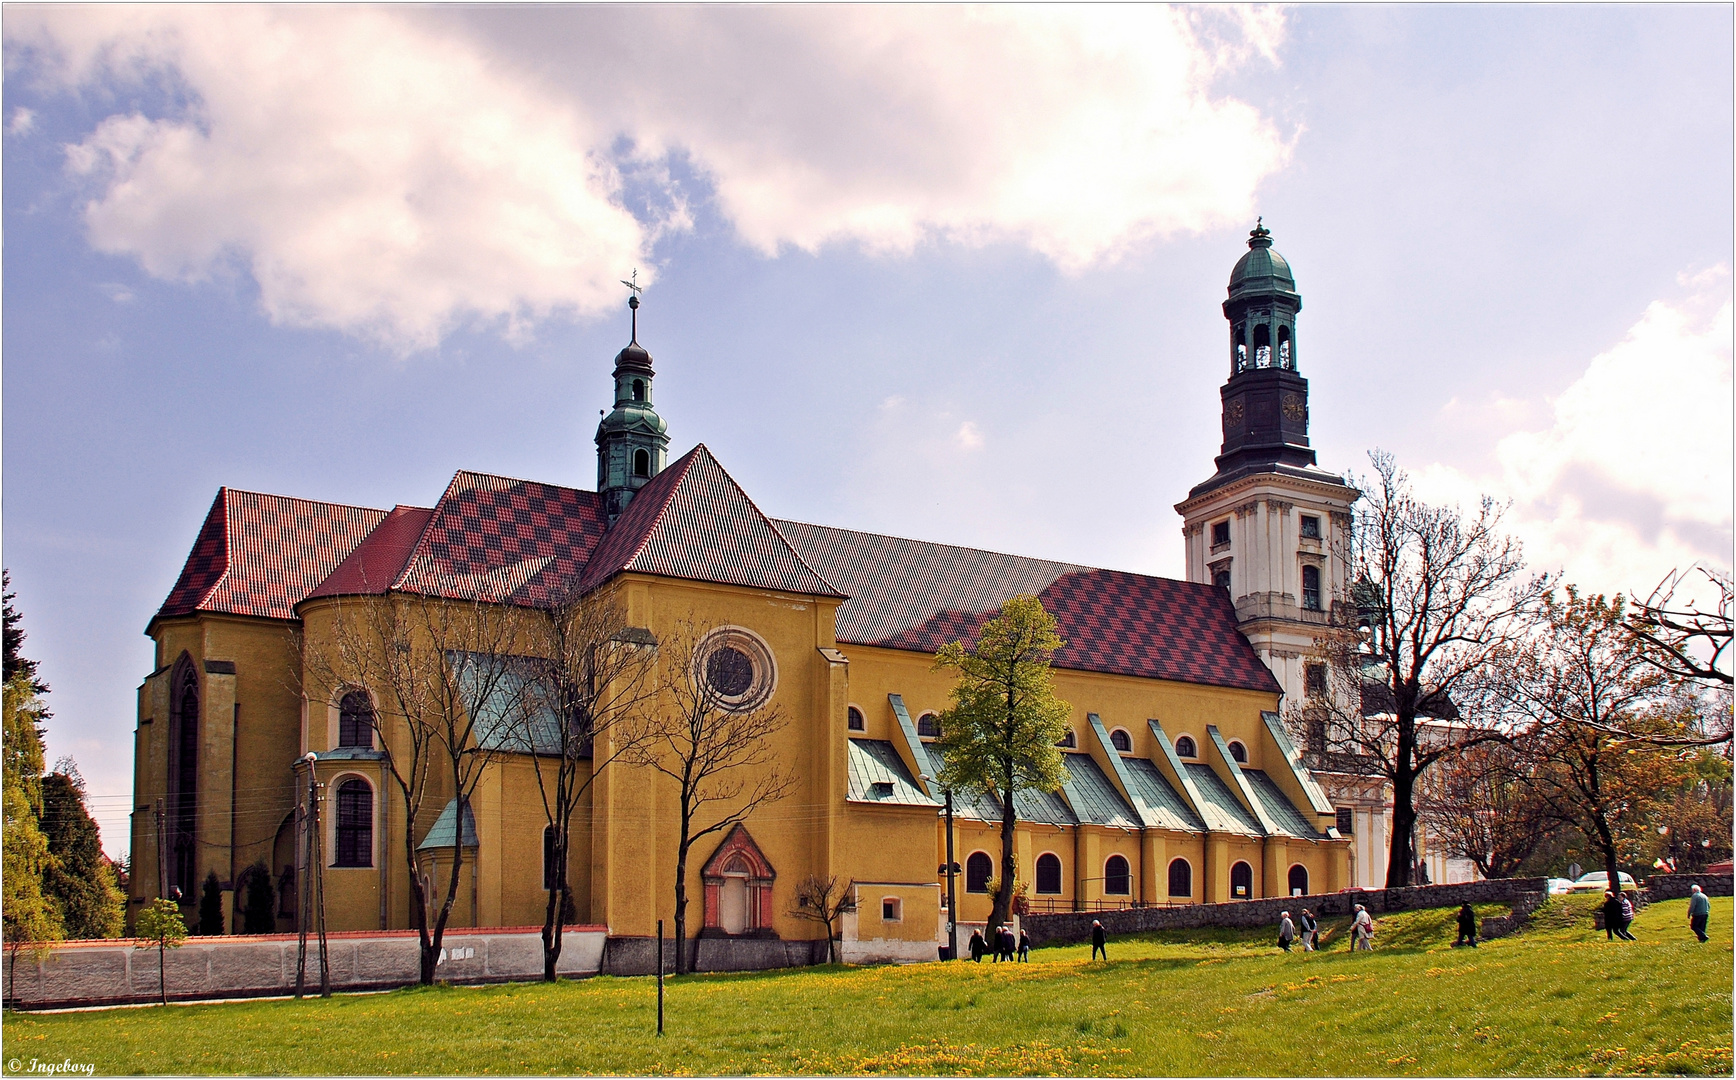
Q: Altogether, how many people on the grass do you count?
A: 14